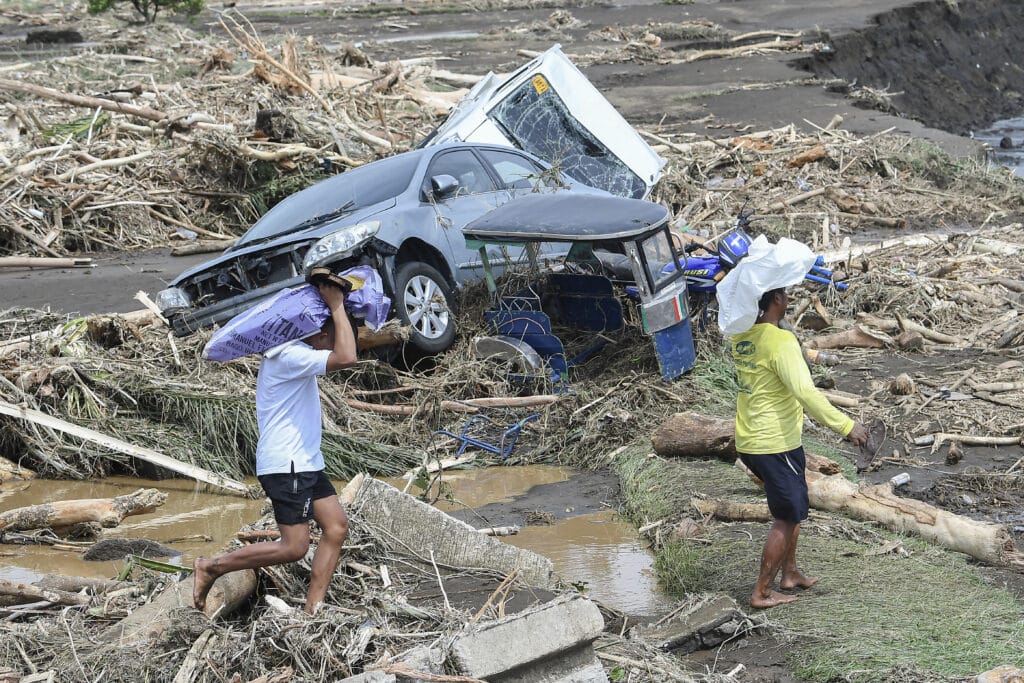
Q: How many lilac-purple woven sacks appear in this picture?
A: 1